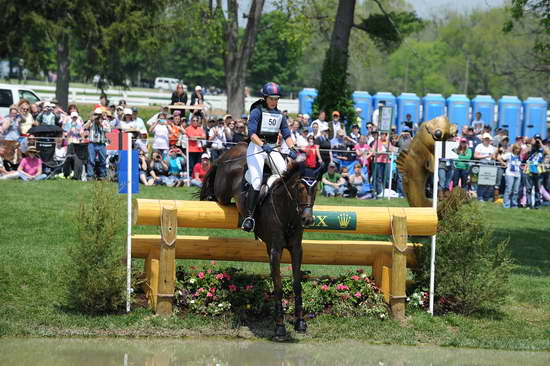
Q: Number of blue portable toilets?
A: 9